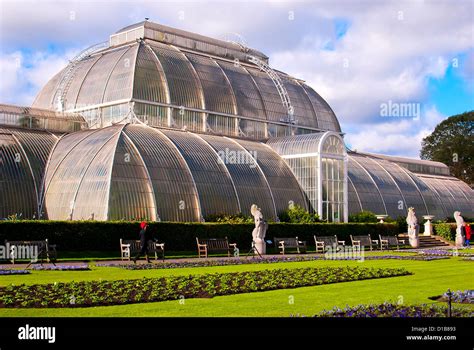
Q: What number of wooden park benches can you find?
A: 7